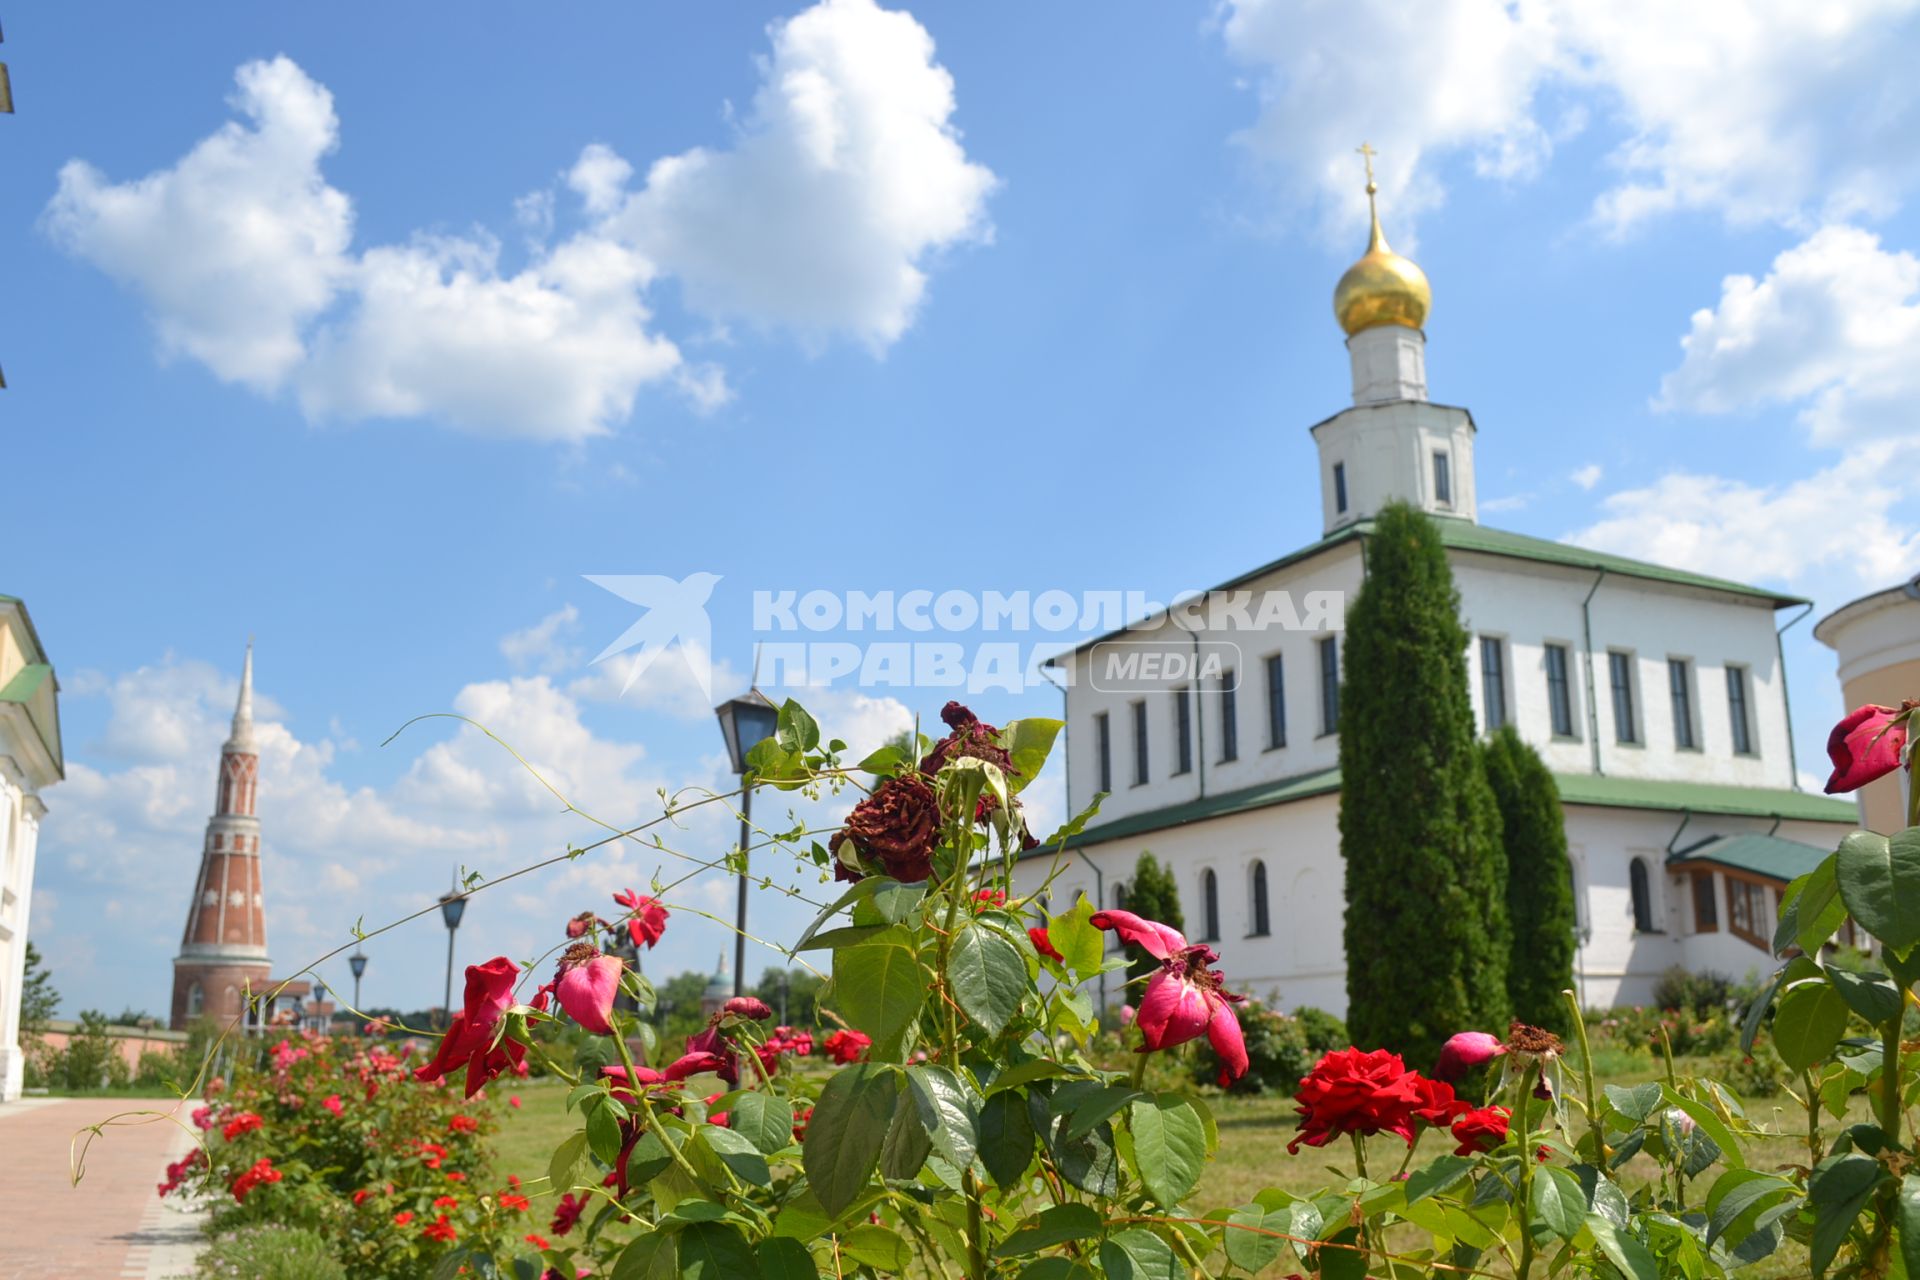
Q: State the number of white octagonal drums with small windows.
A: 1